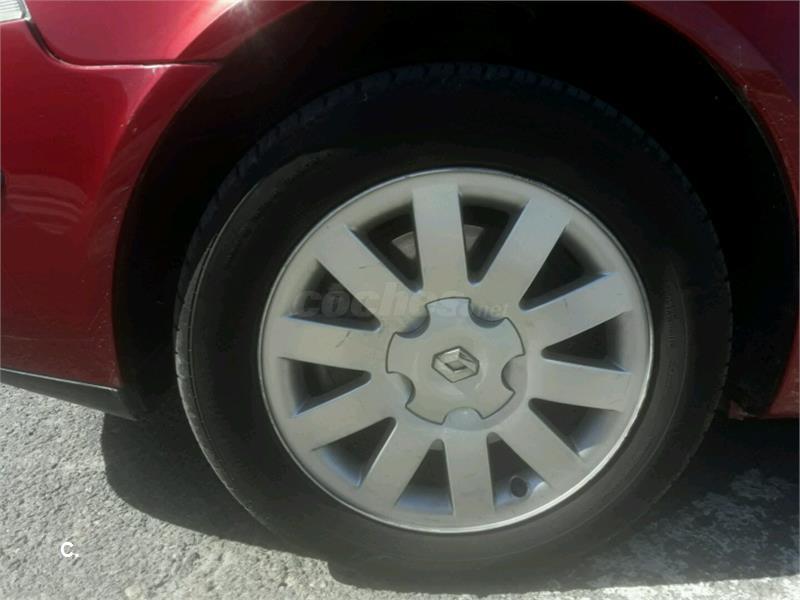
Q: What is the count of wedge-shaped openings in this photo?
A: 10